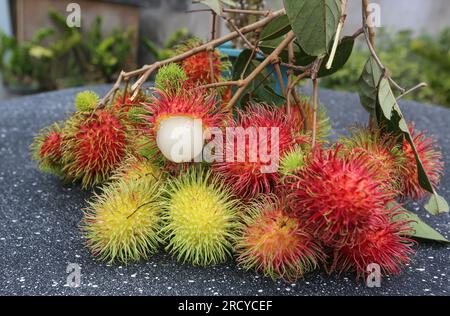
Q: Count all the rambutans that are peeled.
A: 1